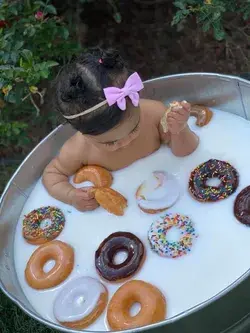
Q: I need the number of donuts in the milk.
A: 11